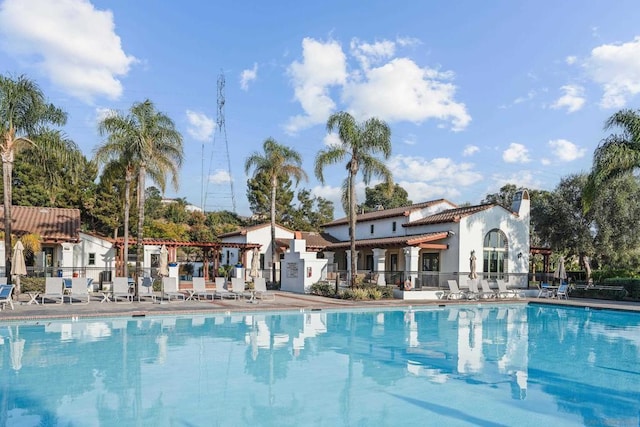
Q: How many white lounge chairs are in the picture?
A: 13